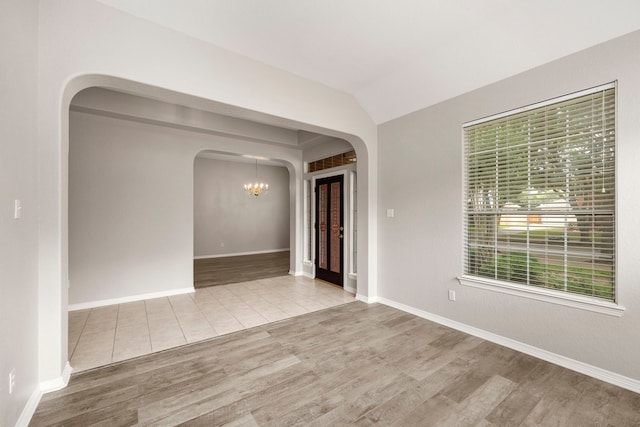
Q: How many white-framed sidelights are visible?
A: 2